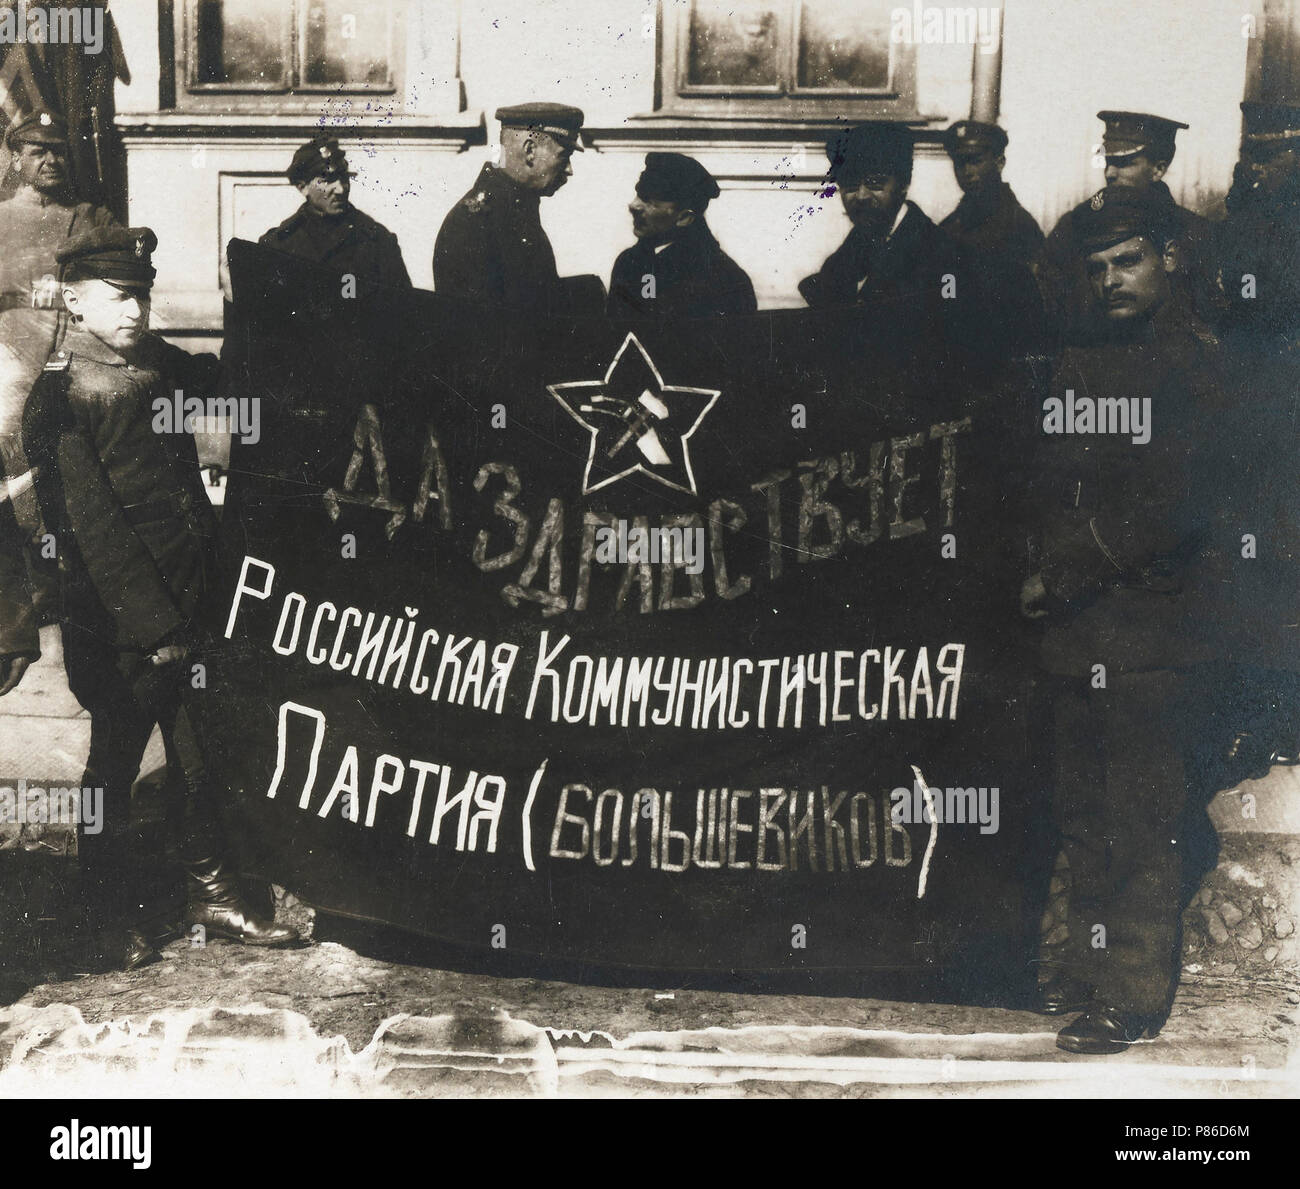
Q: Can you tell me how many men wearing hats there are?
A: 10